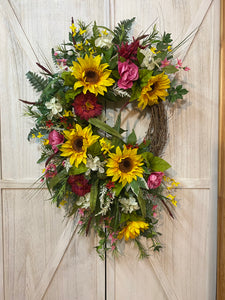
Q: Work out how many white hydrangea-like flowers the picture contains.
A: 6